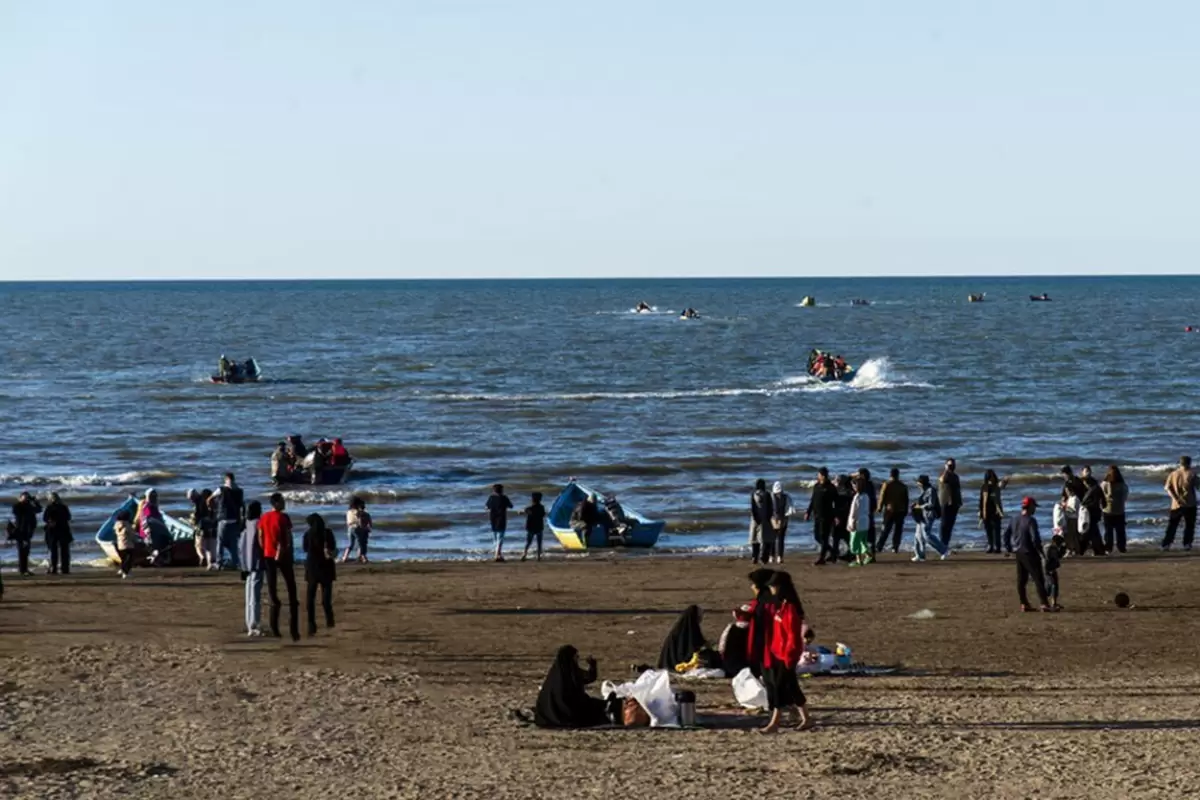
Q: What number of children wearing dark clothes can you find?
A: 3